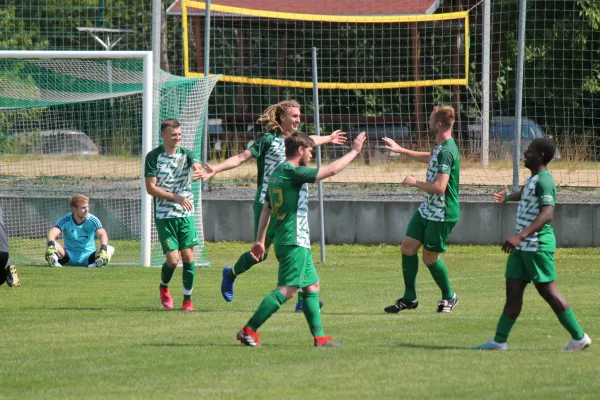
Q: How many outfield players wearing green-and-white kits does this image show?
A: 5